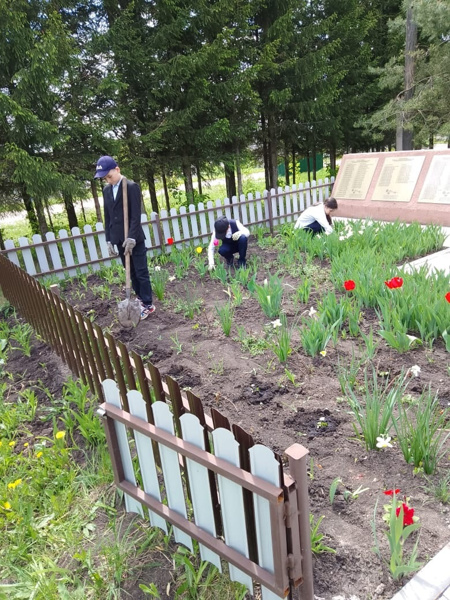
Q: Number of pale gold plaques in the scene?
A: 3